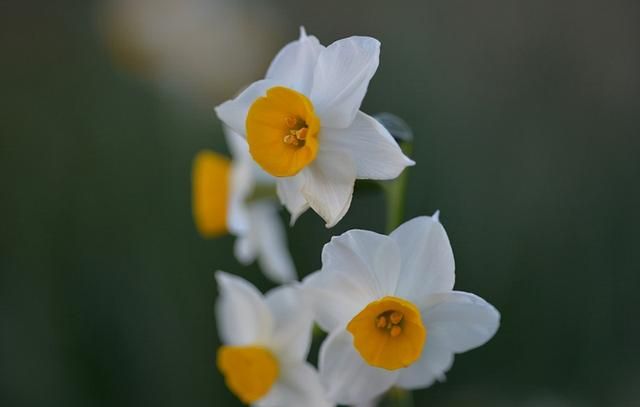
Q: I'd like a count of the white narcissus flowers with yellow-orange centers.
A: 4